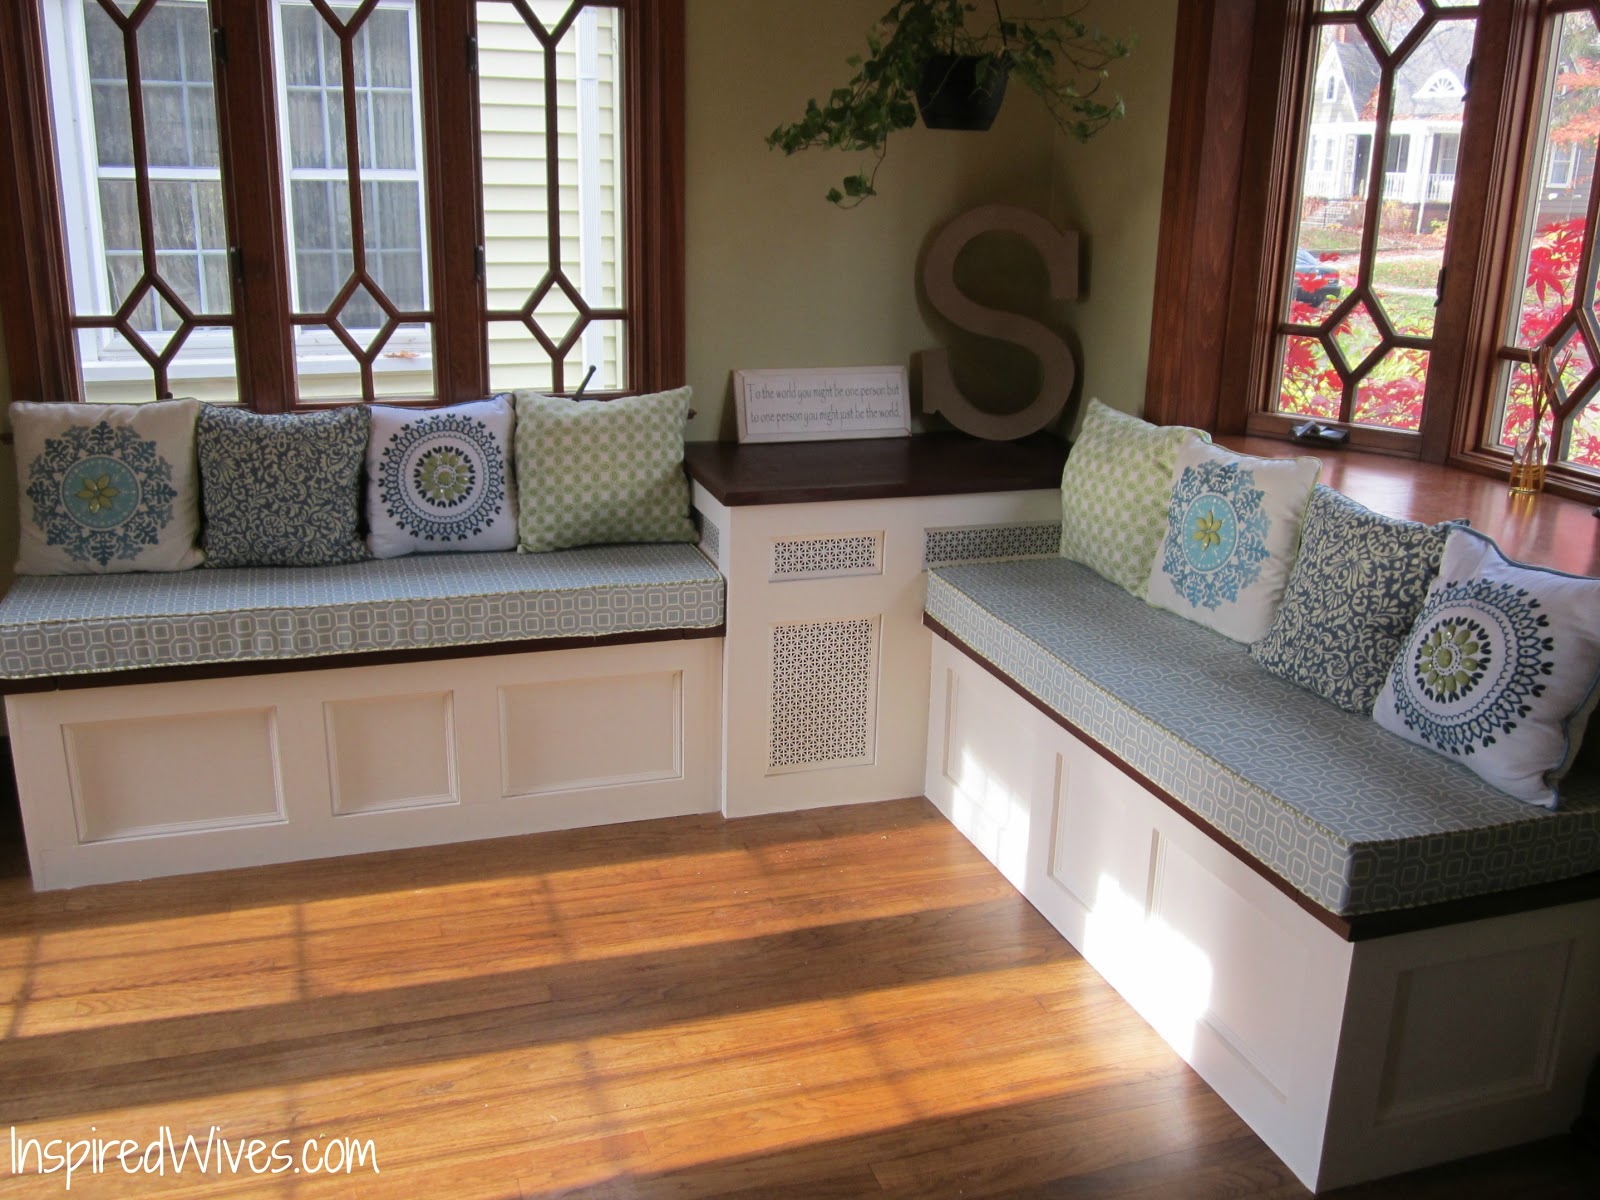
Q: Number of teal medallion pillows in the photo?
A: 2